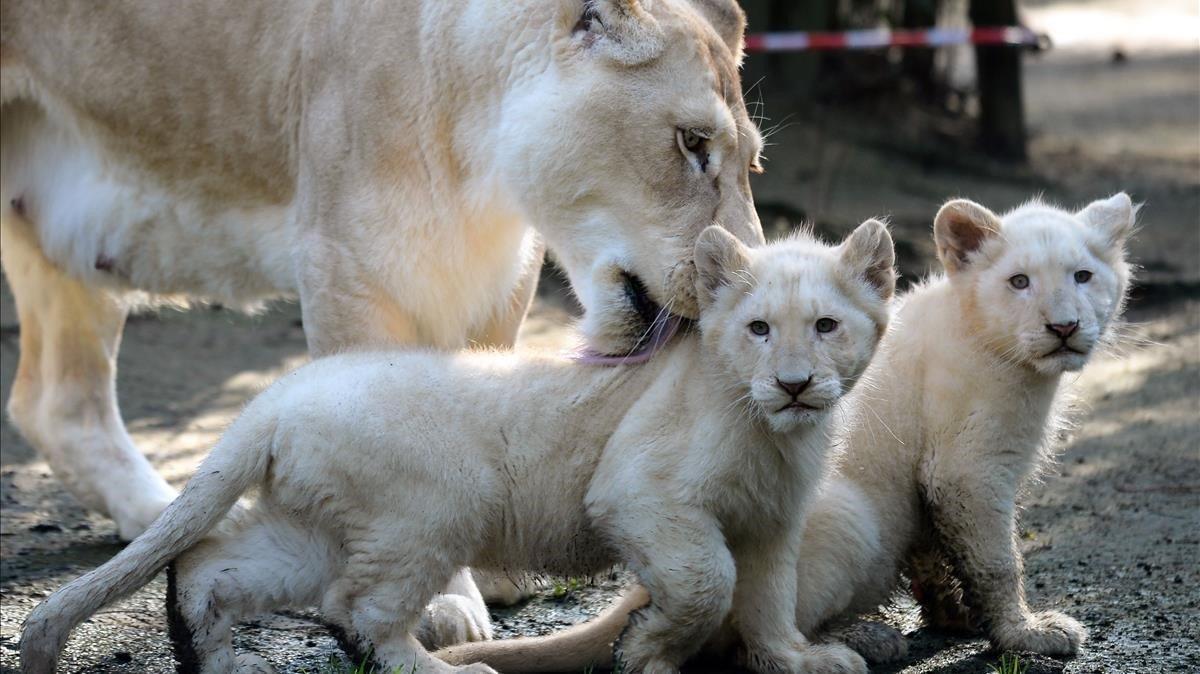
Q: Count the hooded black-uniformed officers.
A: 0